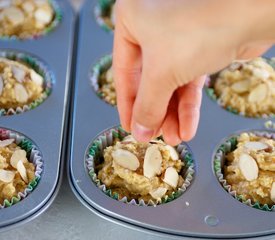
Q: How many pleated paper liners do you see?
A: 8